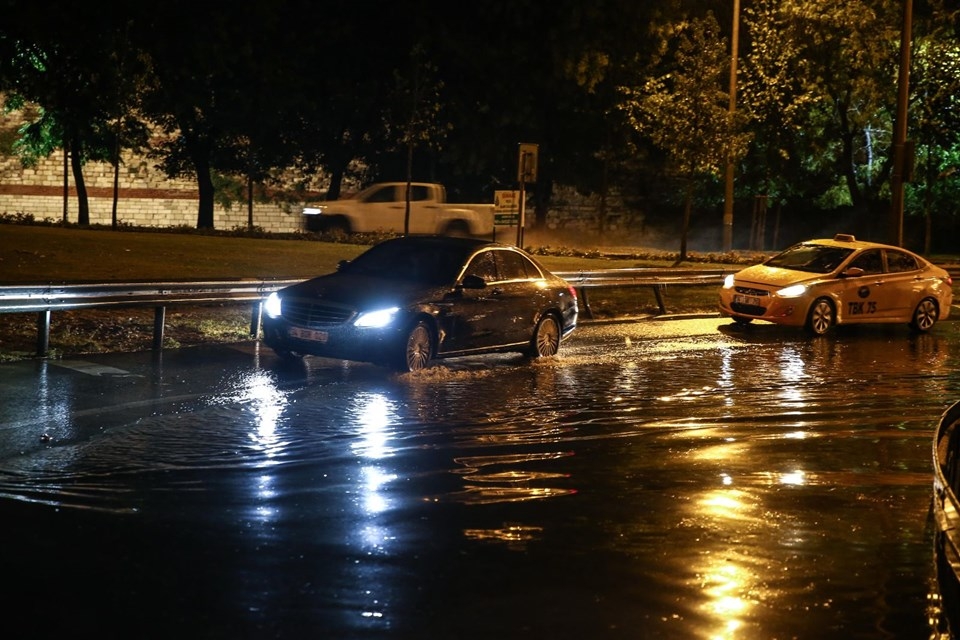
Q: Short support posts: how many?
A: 5